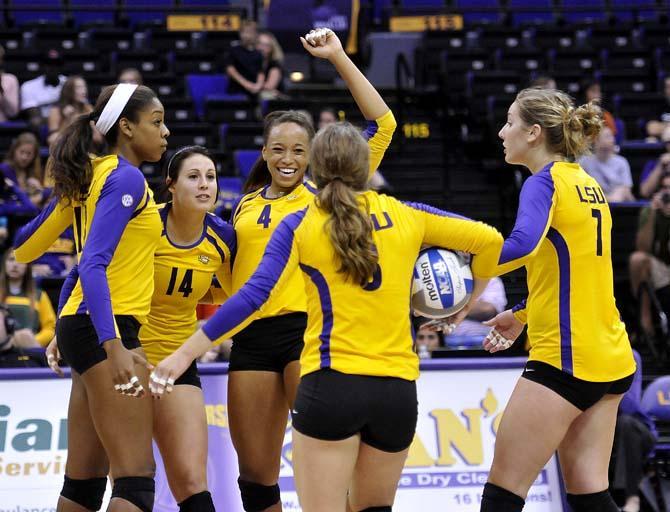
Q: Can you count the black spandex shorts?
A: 5